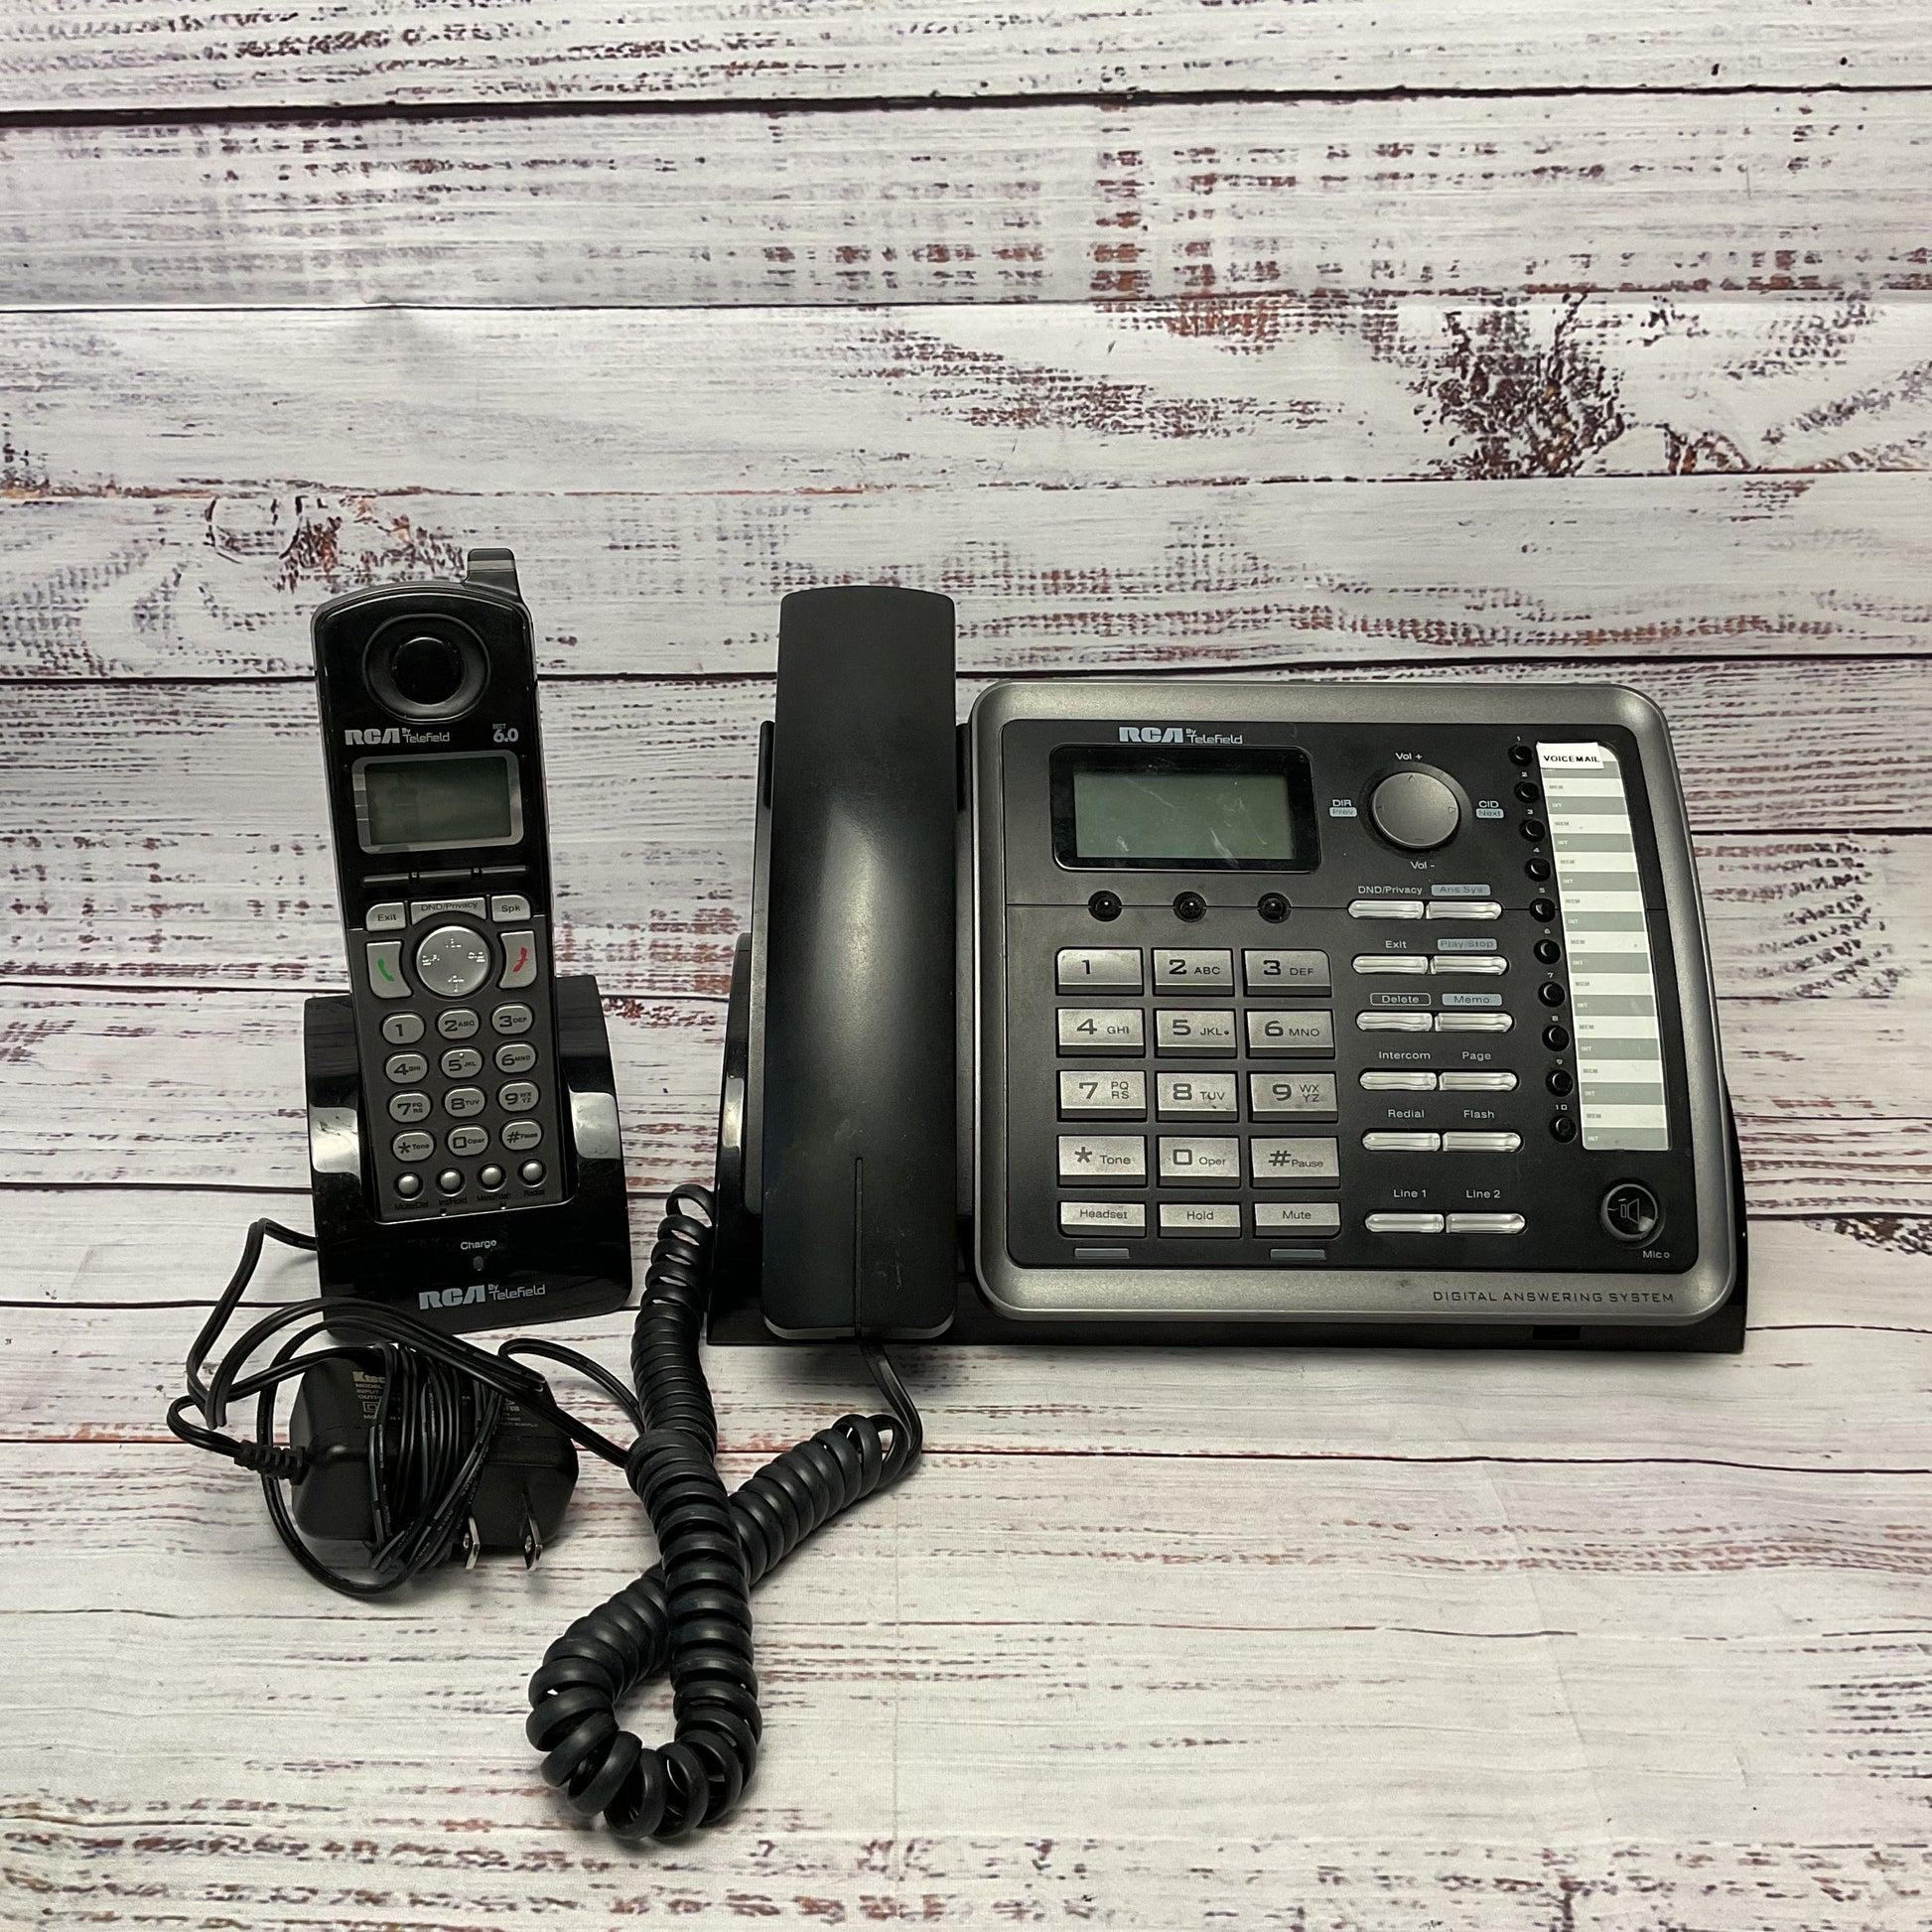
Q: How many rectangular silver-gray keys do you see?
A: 15